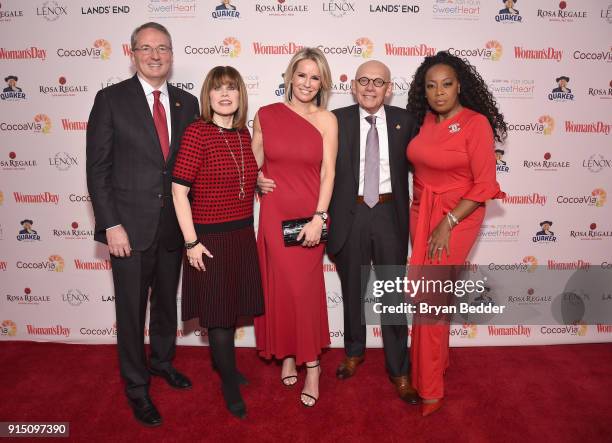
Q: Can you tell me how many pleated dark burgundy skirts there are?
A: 1